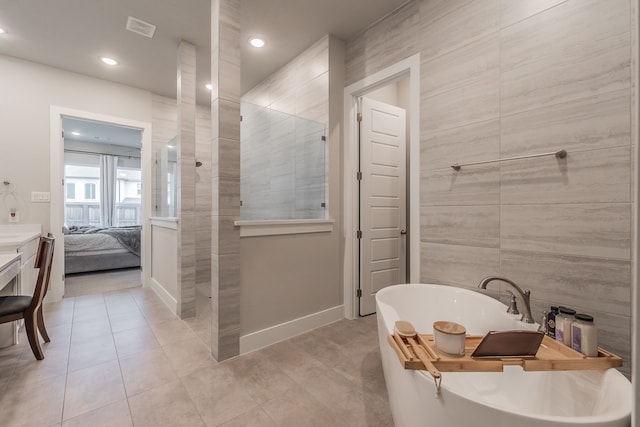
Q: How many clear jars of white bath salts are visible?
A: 2